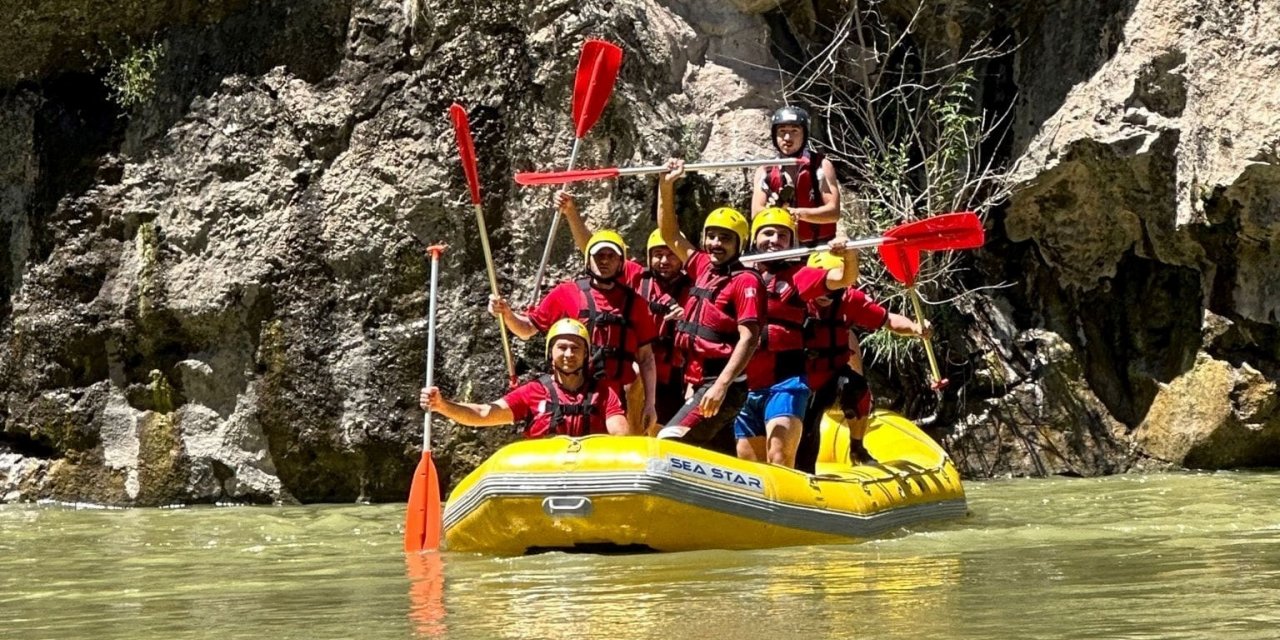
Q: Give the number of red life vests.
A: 7